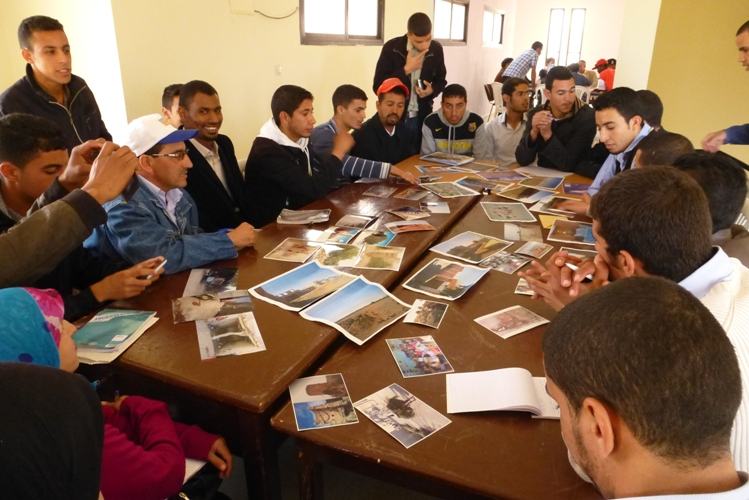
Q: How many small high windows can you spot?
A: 3